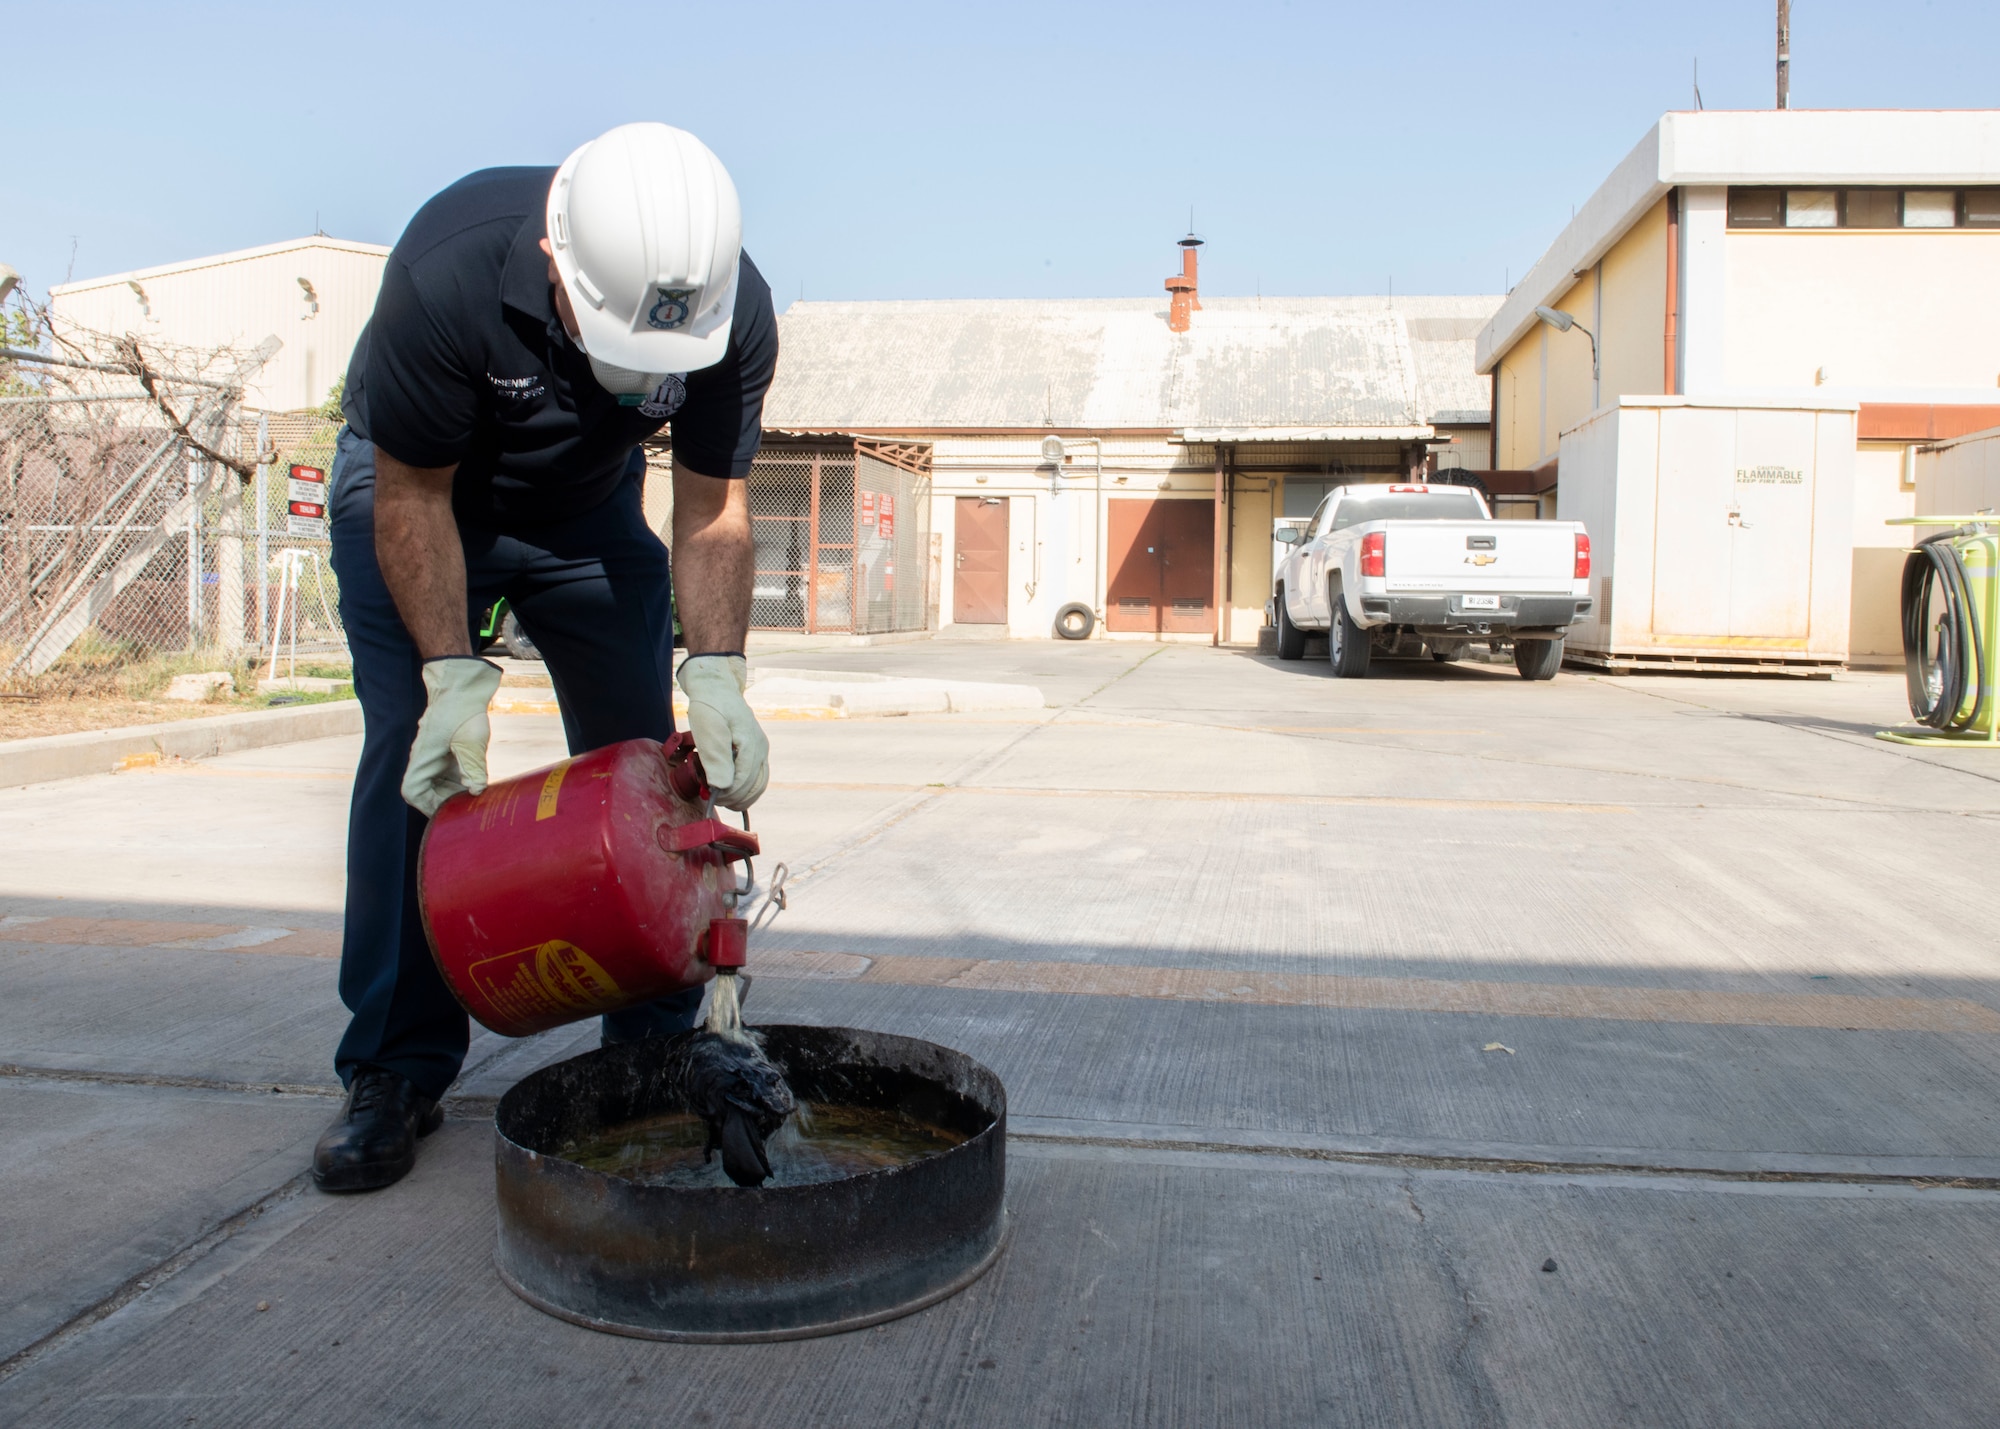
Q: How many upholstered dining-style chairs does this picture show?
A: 0